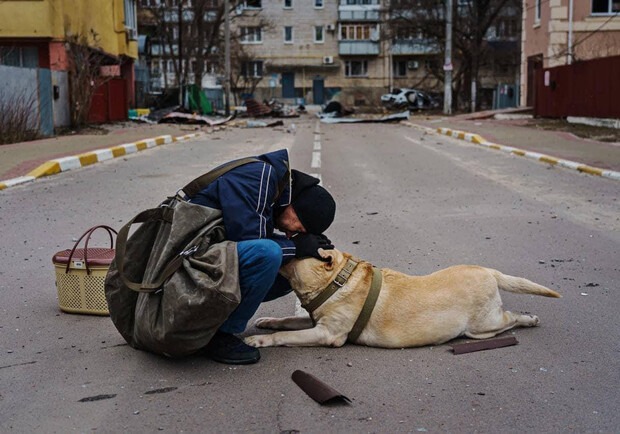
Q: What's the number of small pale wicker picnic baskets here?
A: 1